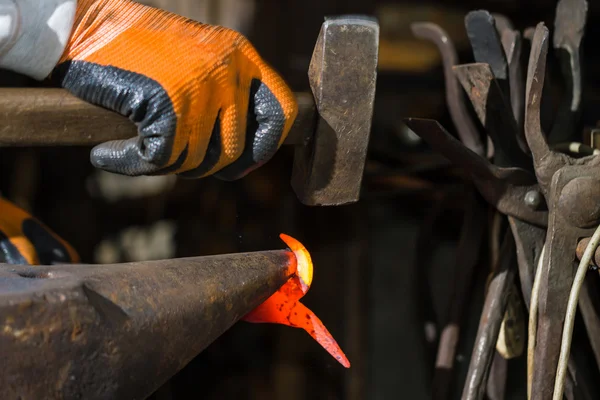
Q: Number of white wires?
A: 2